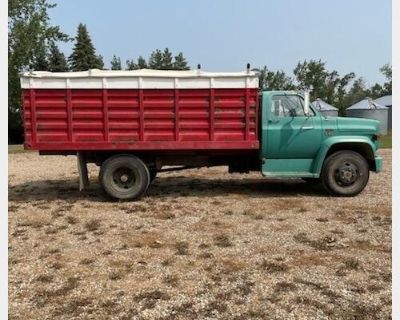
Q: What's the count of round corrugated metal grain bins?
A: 3